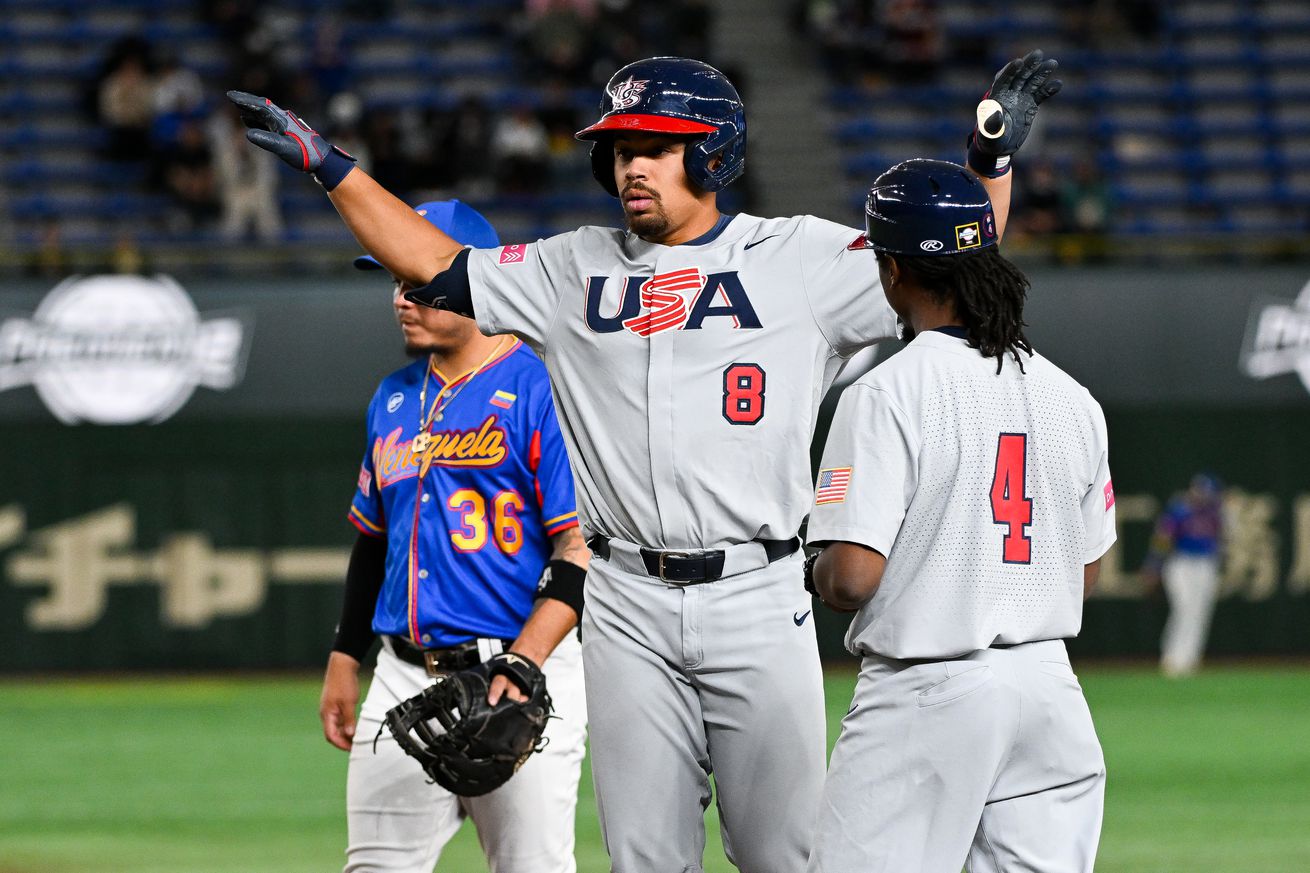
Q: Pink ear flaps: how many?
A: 0